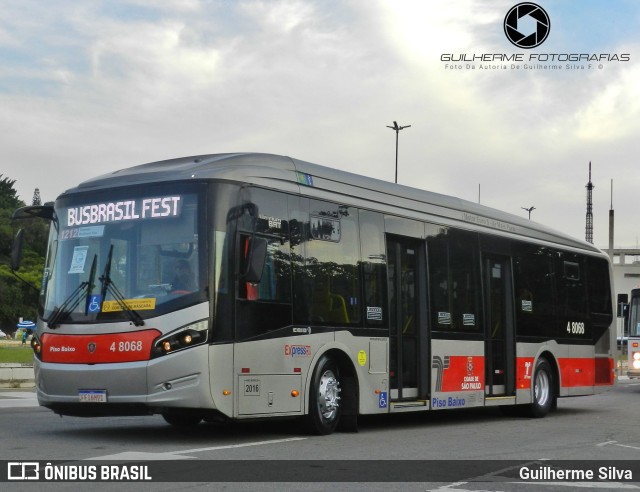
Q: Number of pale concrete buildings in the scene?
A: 1